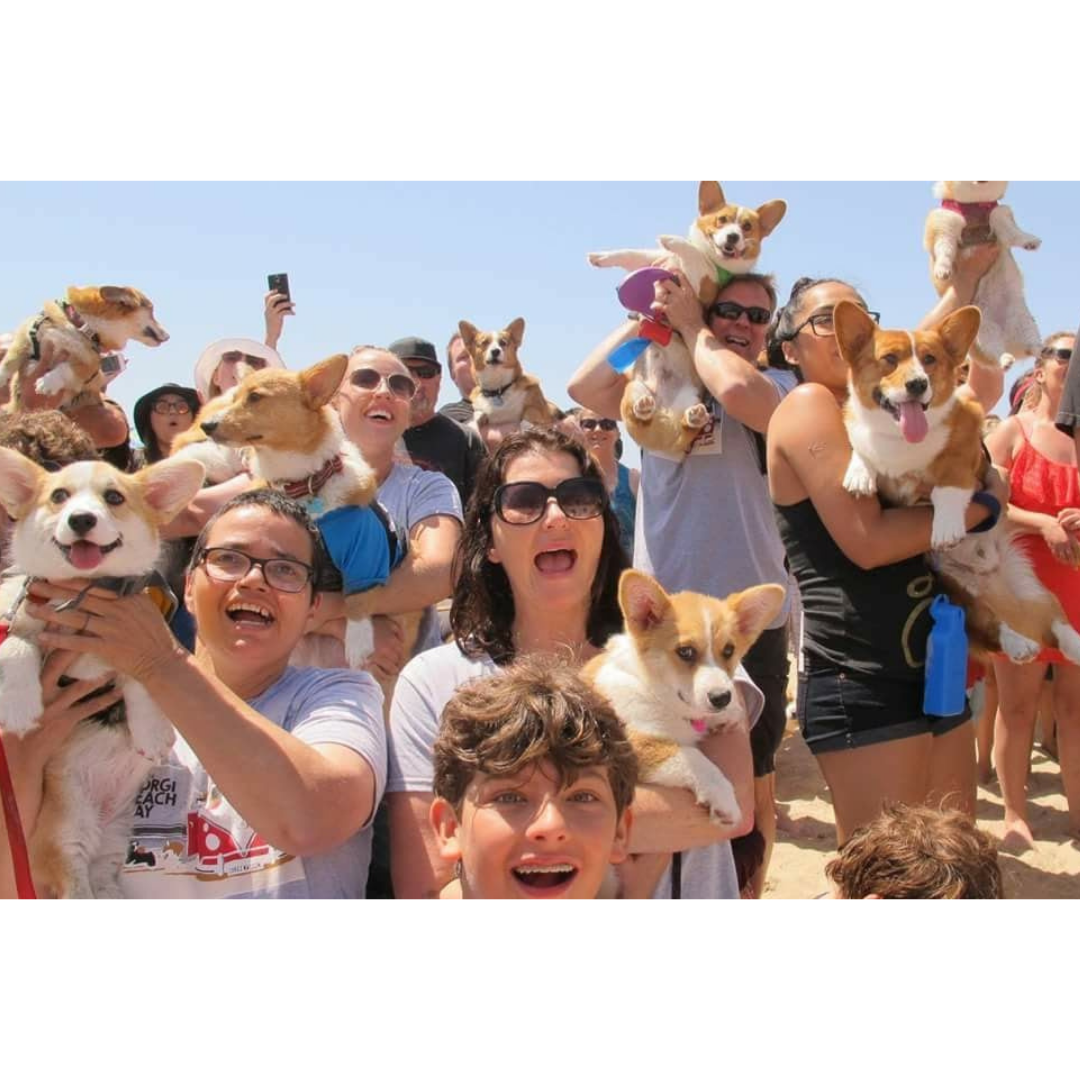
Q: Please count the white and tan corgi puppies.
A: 8